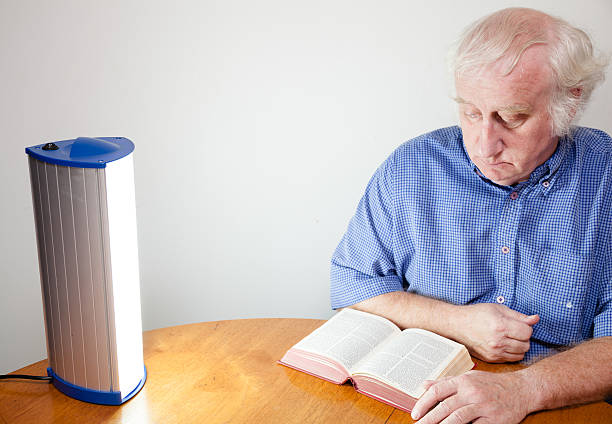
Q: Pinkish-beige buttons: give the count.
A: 4